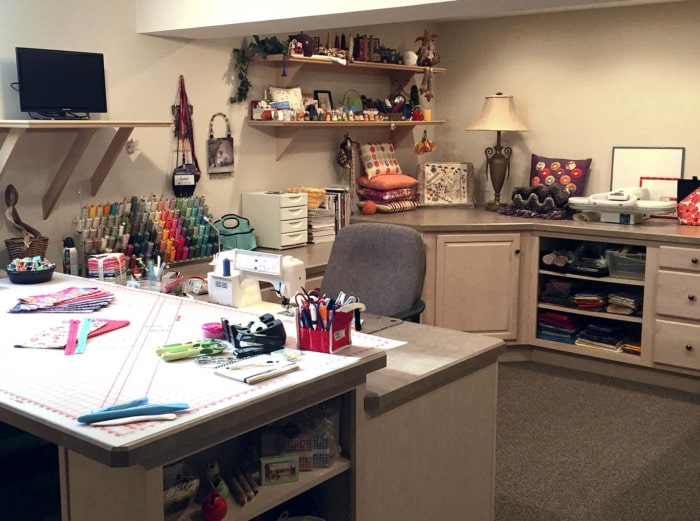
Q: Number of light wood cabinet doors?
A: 1